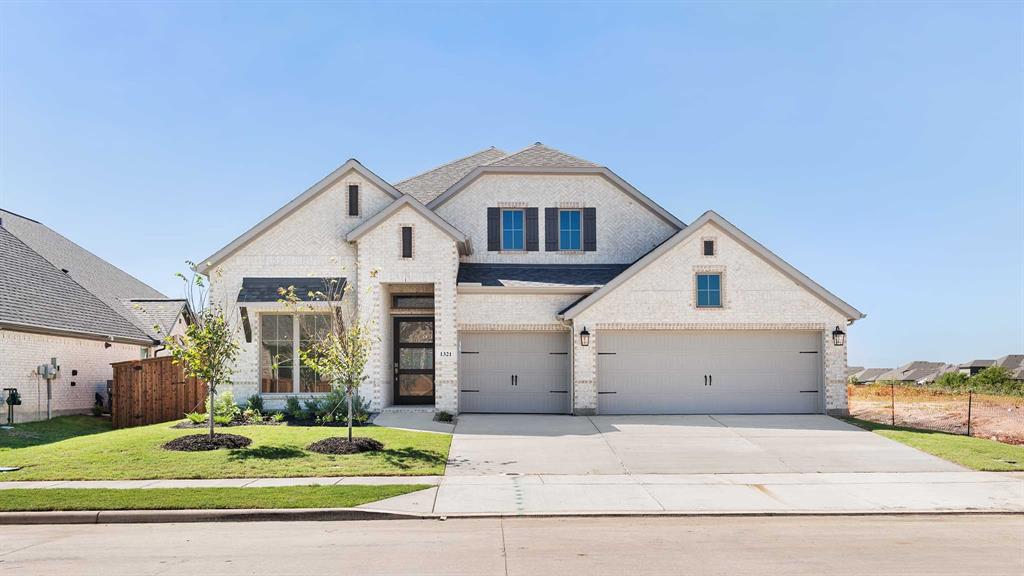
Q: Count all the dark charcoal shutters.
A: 4